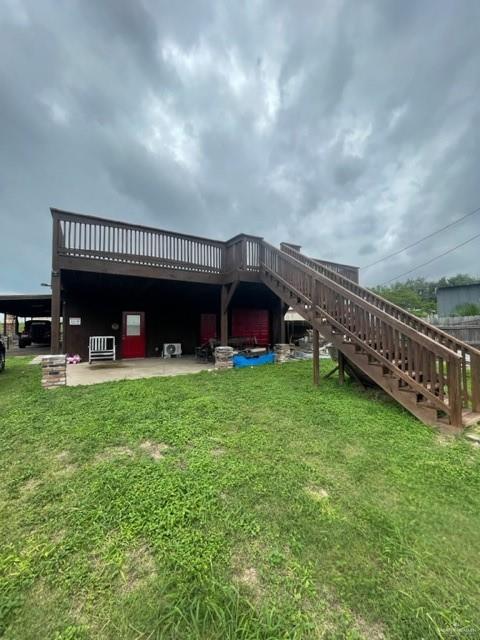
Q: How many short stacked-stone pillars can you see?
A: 3